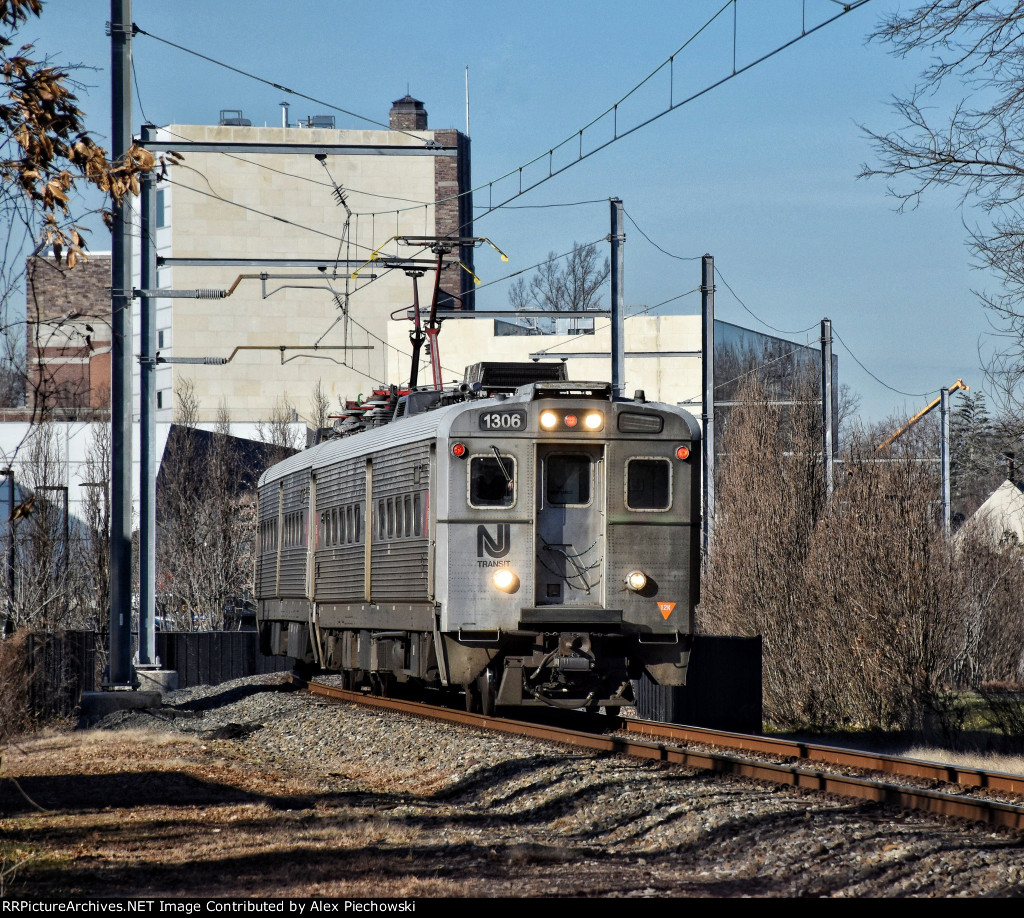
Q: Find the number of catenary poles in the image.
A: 6